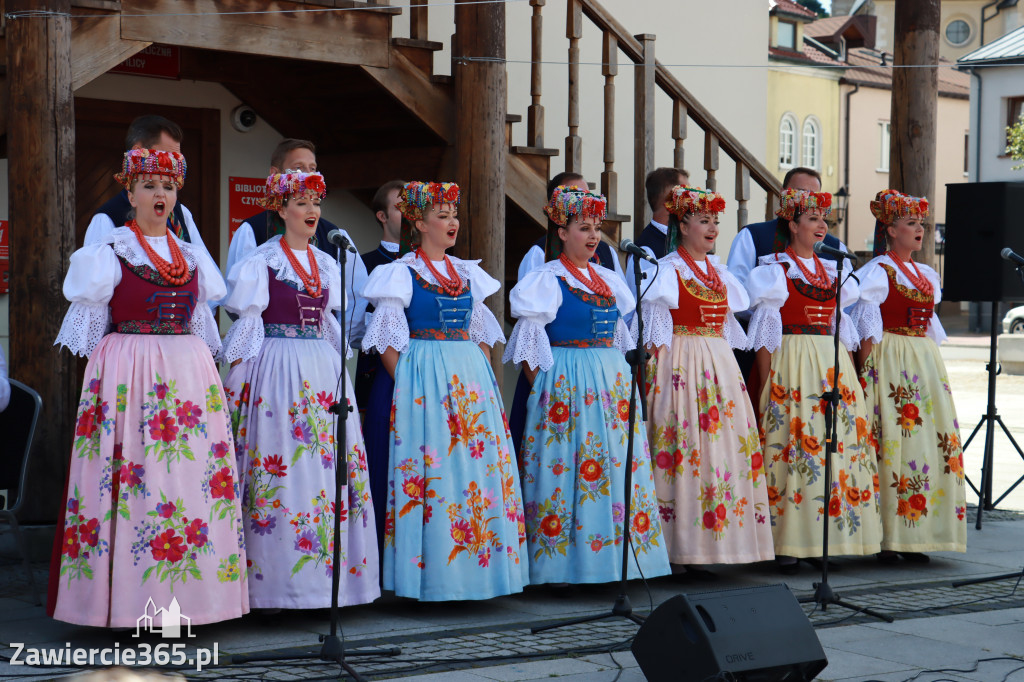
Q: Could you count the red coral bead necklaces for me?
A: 7